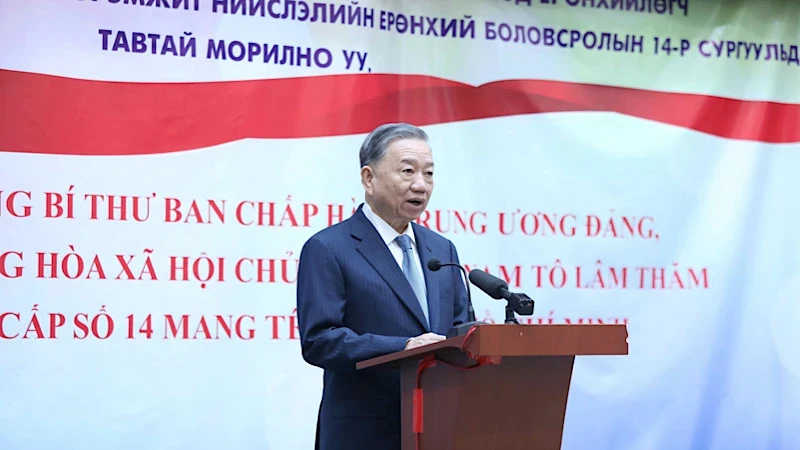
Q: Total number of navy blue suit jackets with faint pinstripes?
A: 1